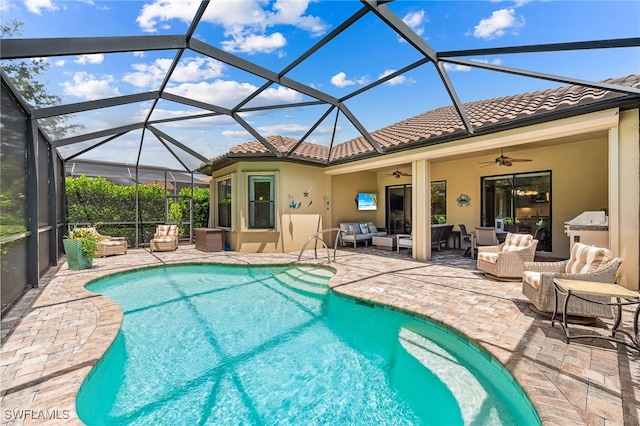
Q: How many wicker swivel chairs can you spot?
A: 2